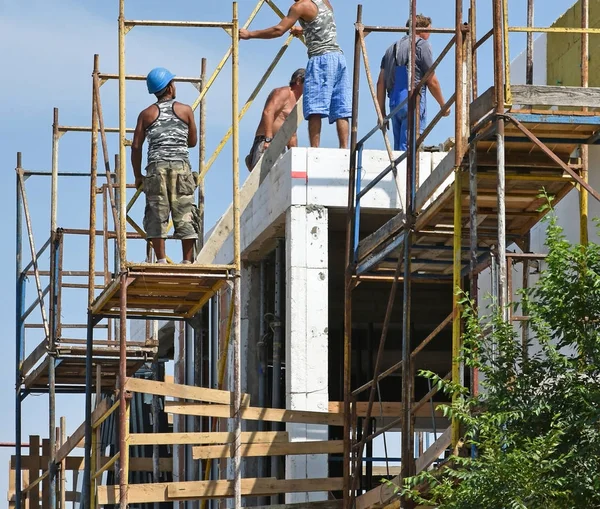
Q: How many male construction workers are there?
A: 4